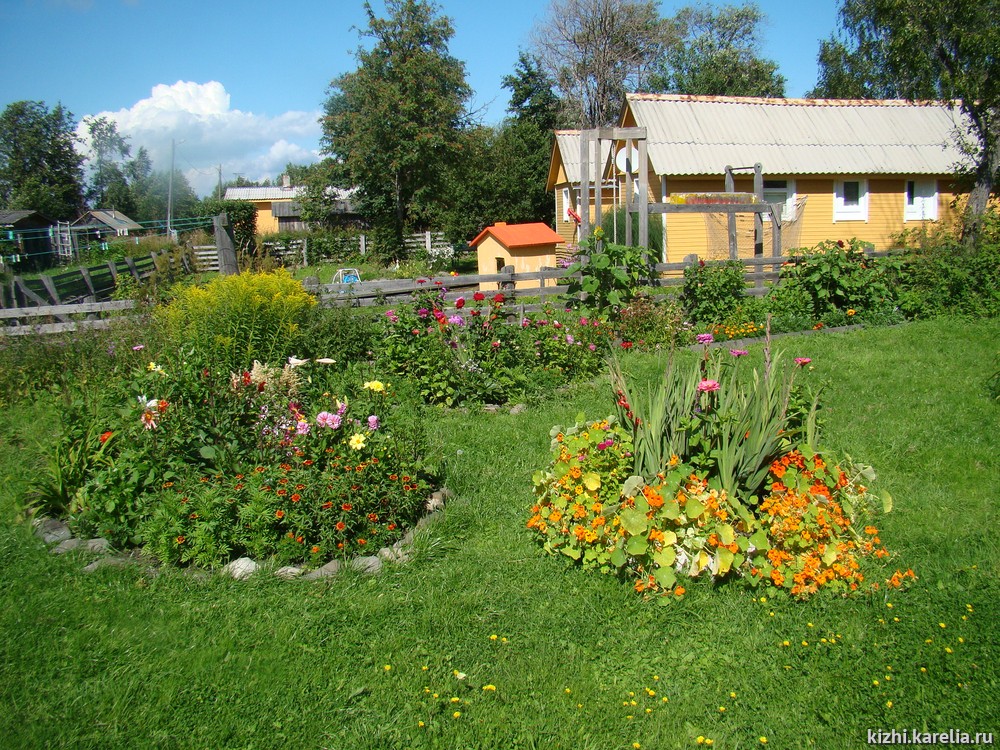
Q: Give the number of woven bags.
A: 0